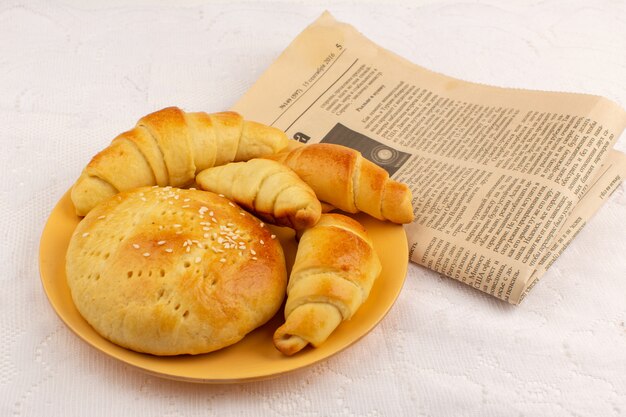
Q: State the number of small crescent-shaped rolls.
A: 4